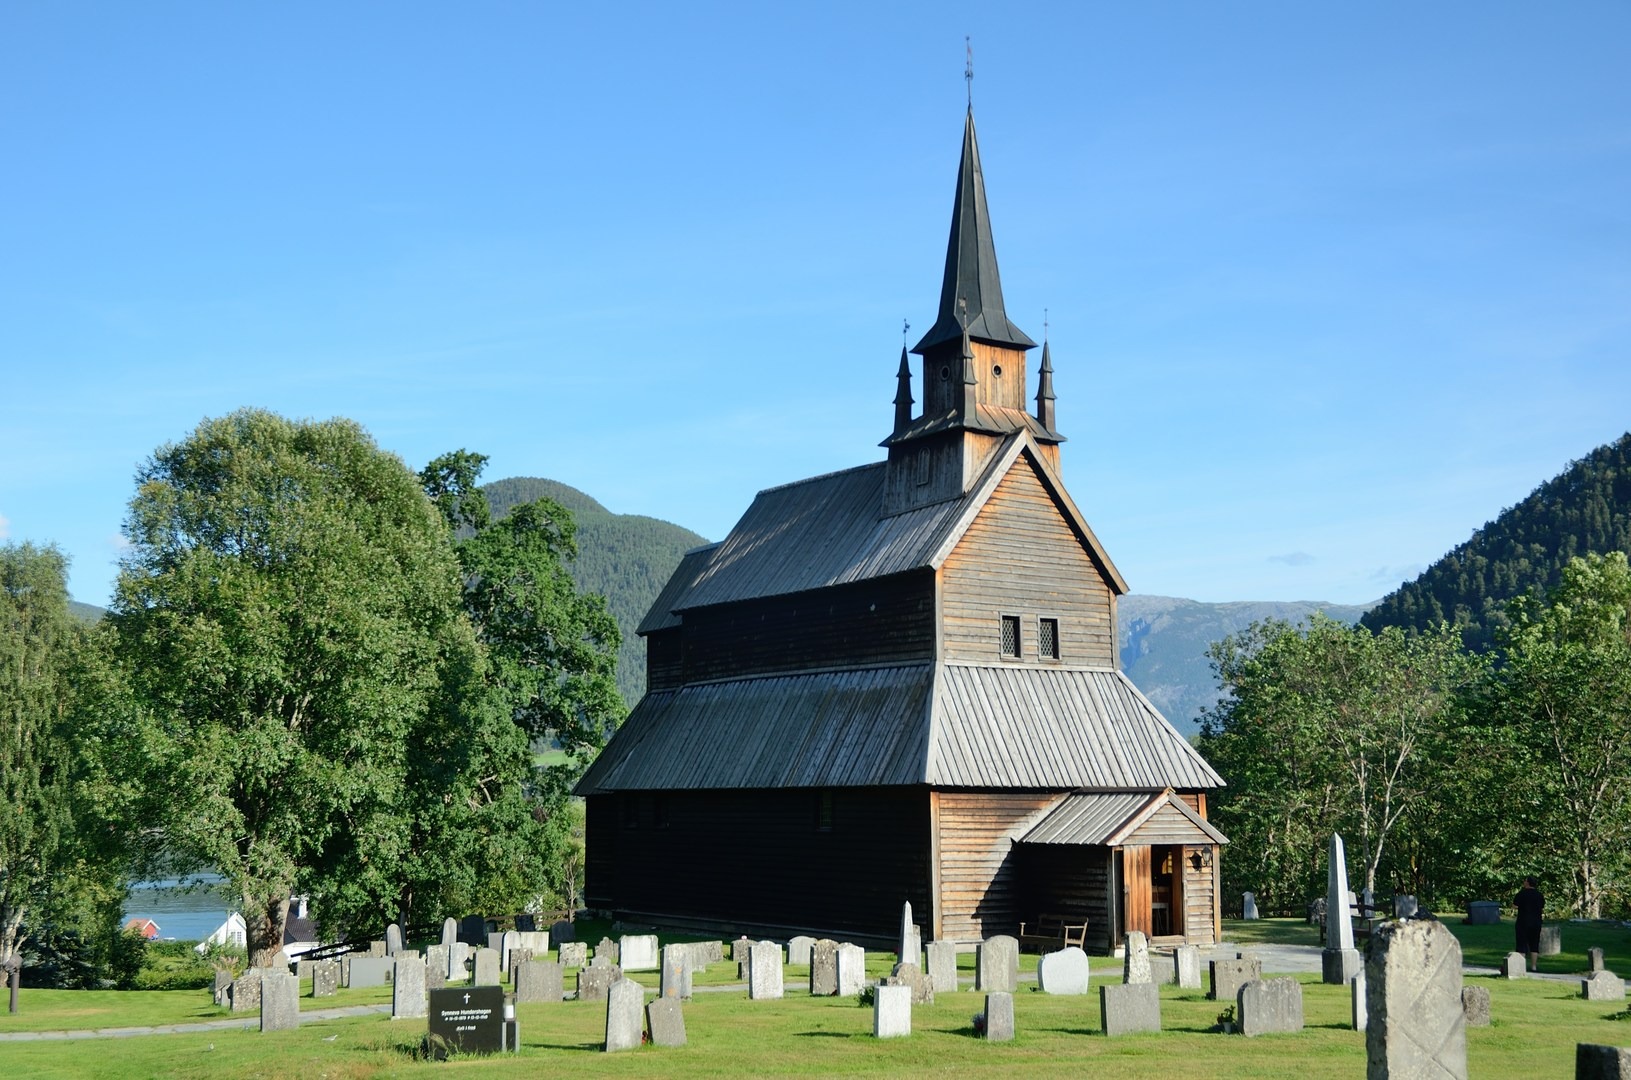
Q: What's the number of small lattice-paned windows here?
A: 2